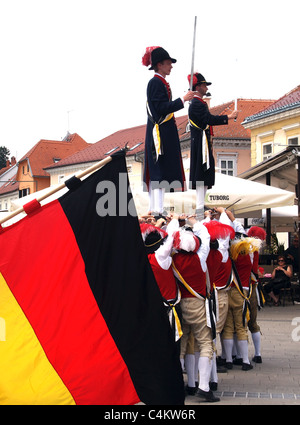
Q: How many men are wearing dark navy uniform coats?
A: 2